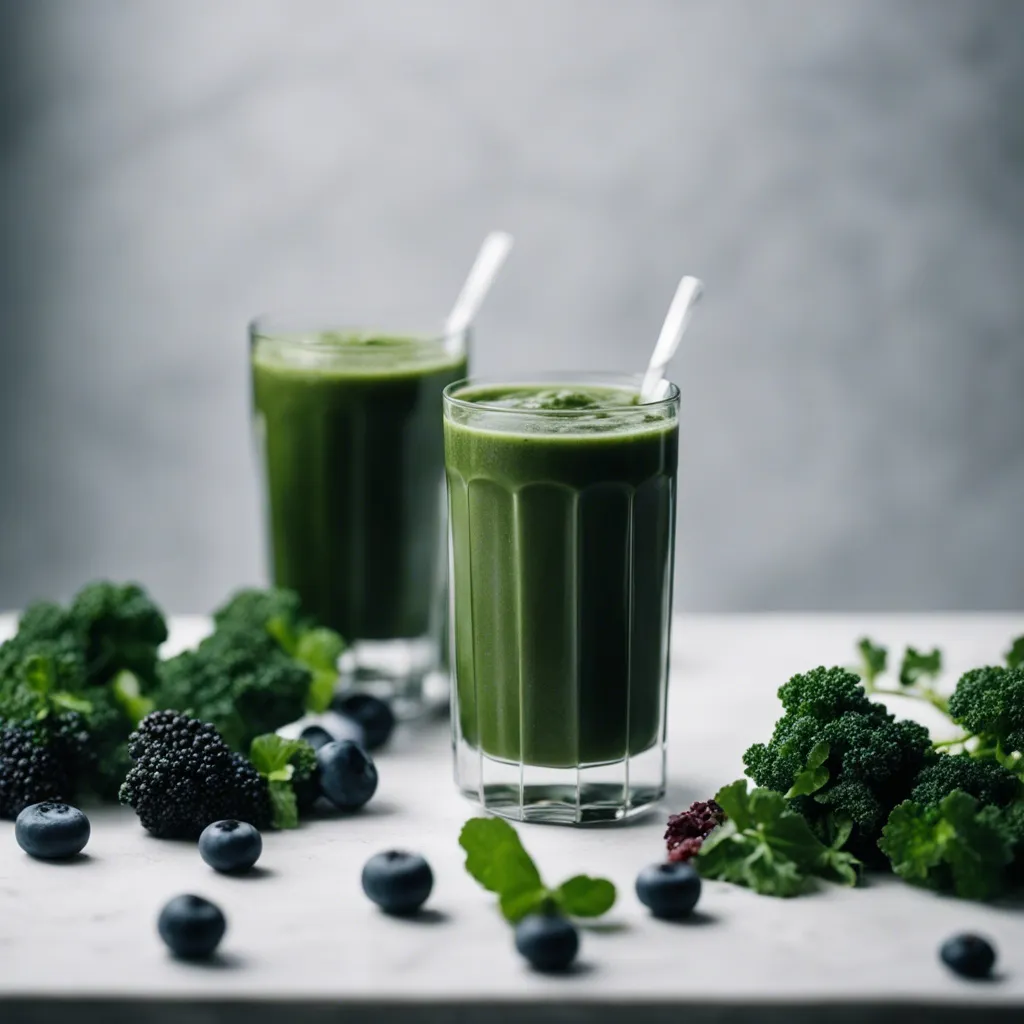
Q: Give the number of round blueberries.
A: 10